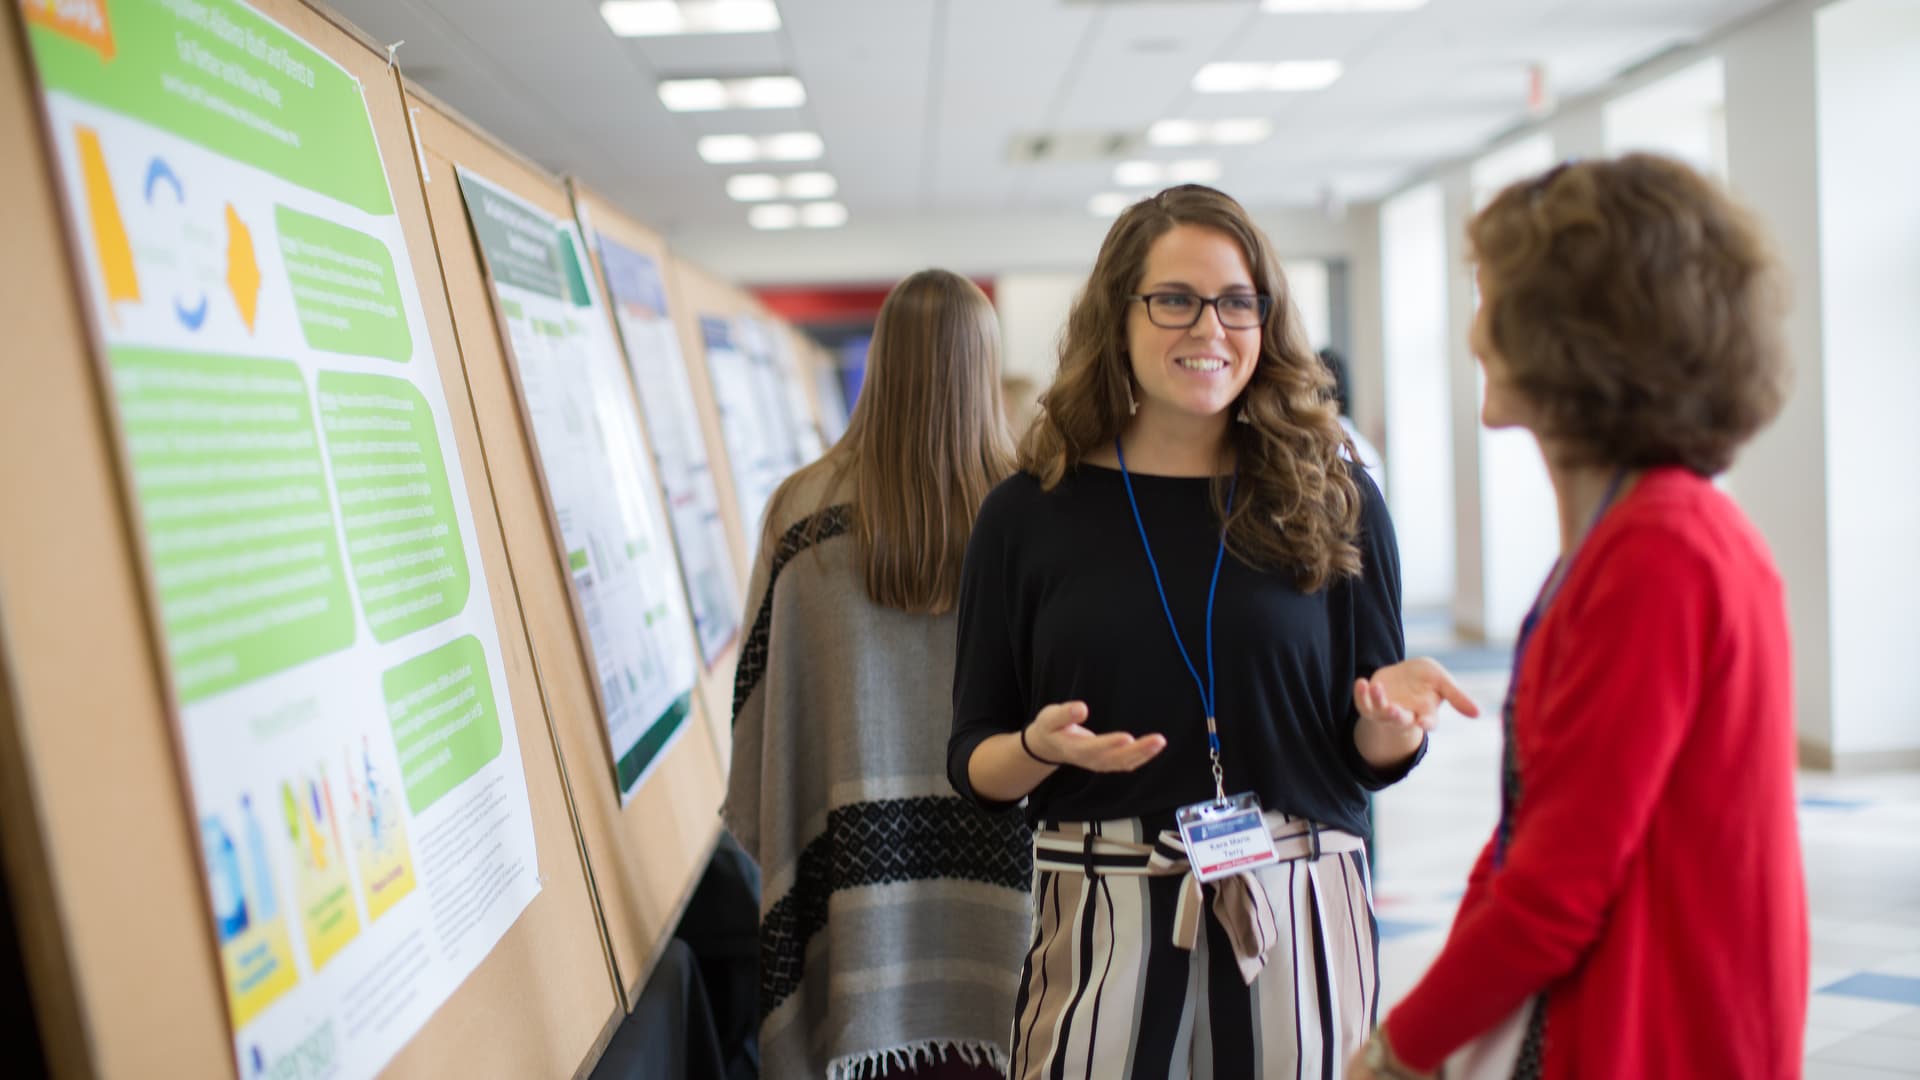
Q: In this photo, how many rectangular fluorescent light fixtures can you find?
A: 10